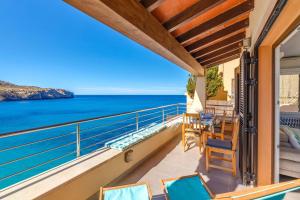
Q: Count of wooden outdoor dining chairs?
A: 4